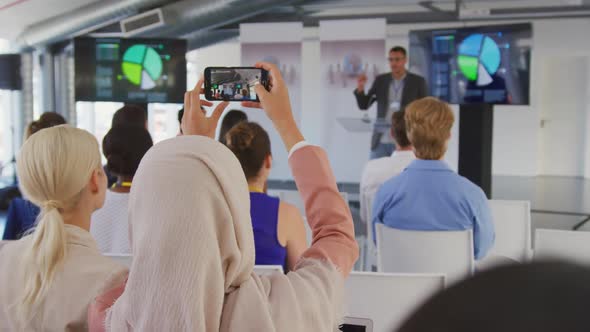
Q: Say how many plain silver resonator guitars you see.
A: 0